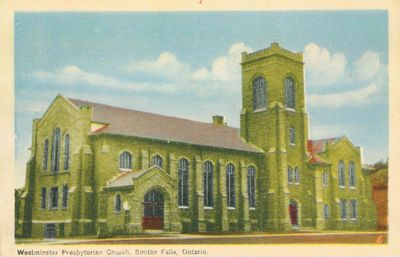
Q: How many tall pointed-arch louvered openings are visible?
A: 2